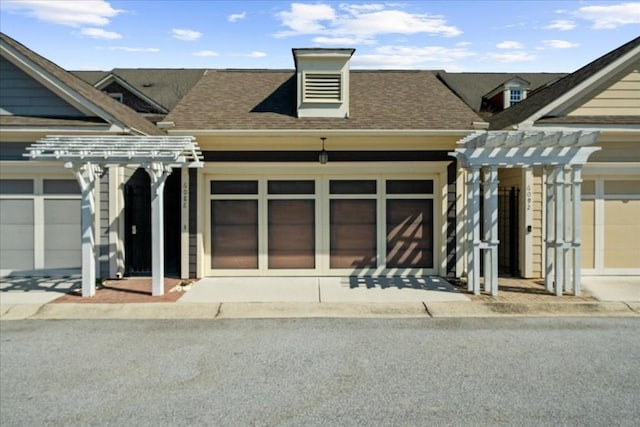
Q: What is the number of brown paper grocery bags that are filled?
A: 0